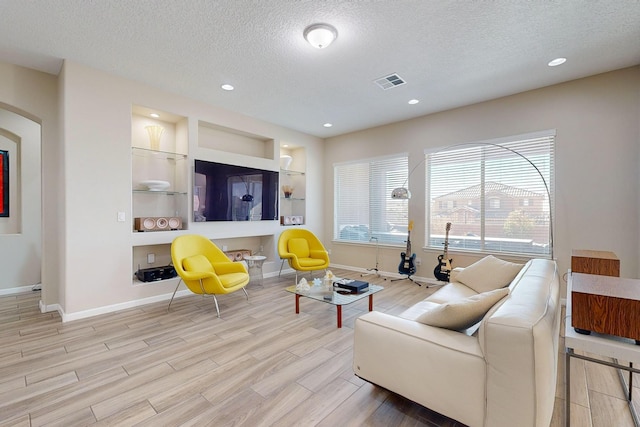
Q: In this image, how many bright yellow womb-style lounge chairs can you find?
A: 2